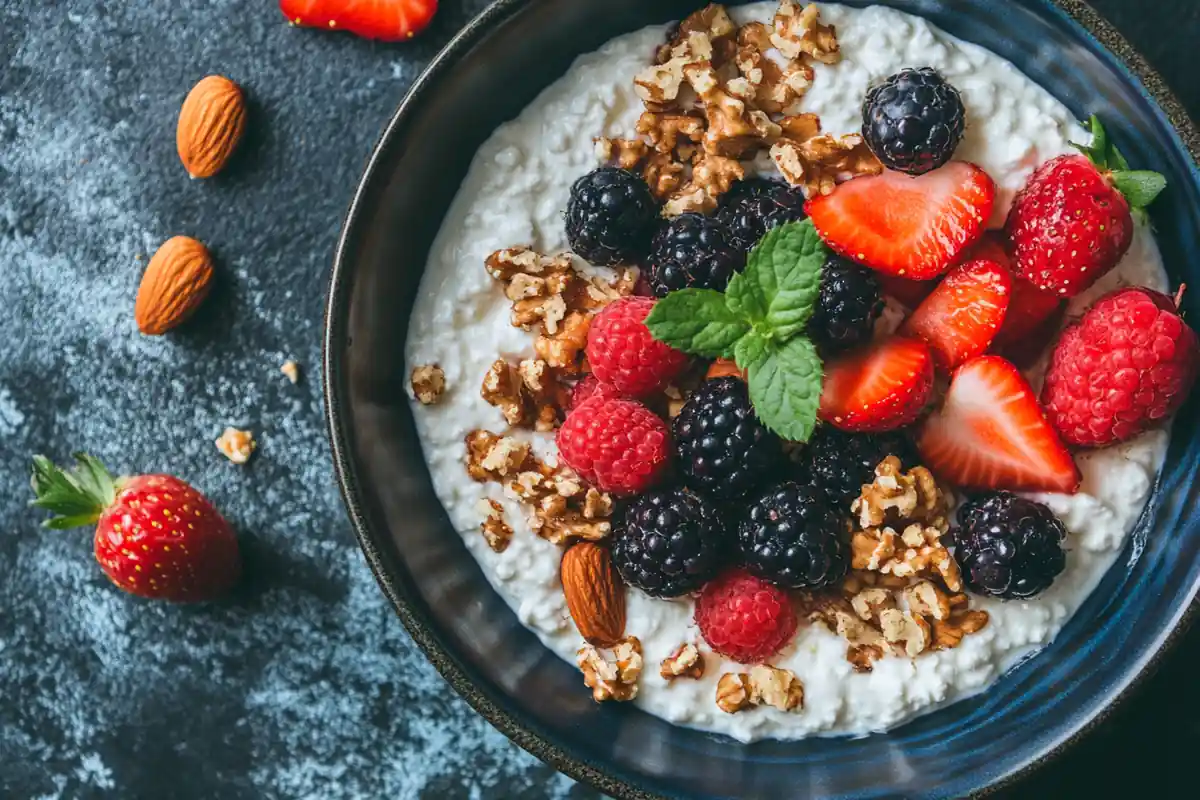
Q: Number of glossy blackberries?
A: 10